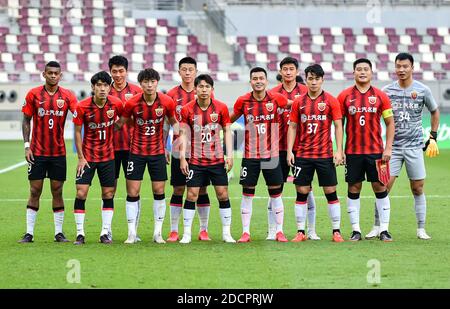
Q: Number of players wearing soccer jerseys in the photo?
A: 11